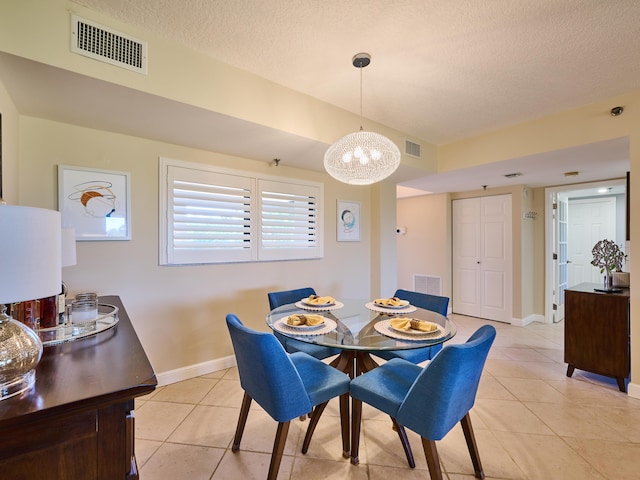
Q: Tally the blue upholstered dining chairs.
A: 4